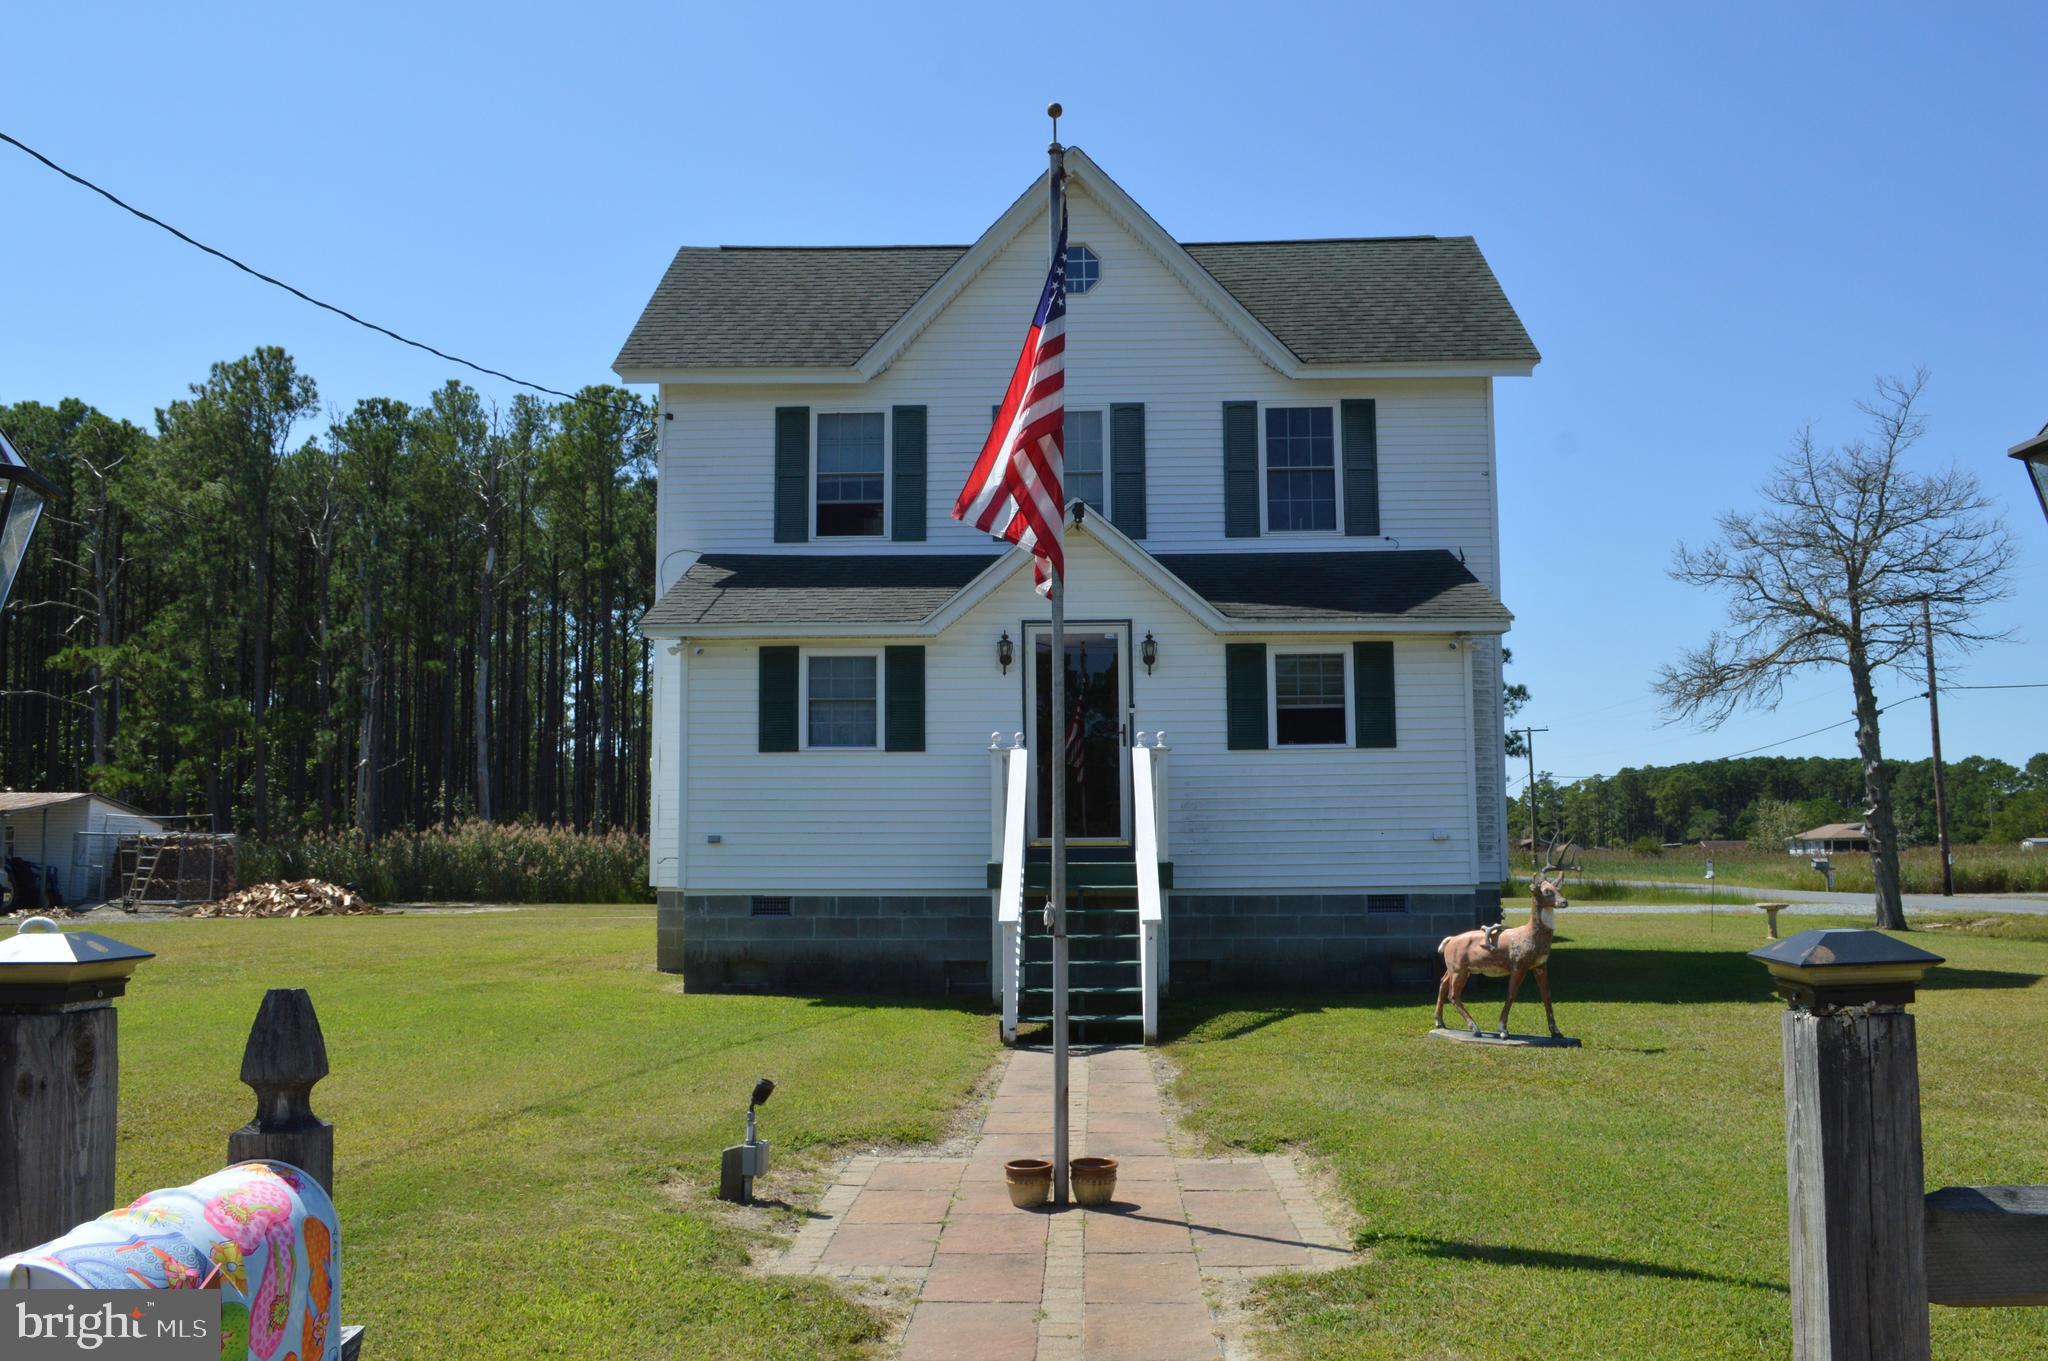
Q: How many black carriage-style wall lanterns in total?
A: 2